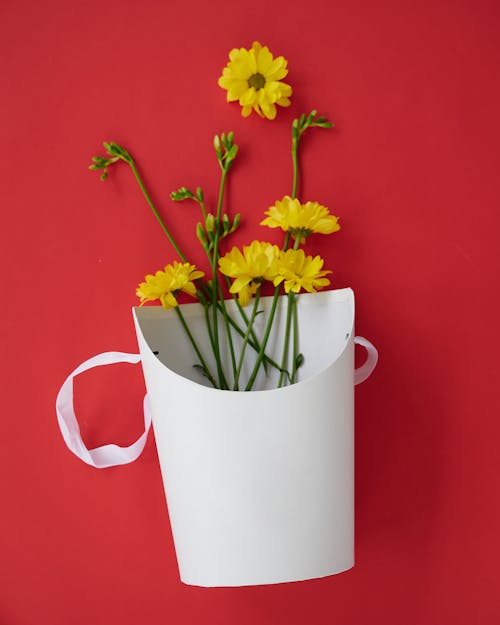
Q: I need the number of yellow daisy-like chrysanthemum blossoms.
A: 5